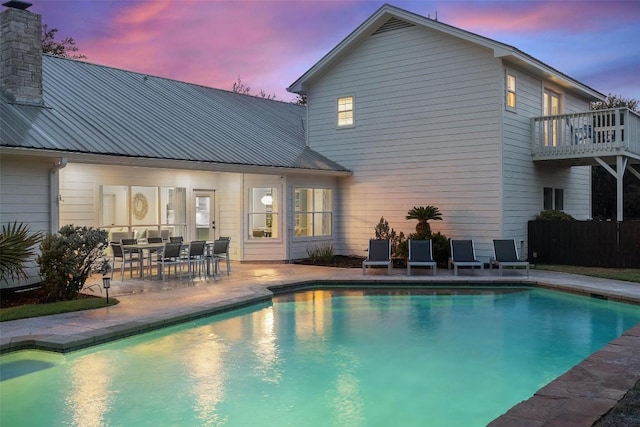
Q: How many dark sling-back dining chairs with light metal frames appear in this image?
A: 8